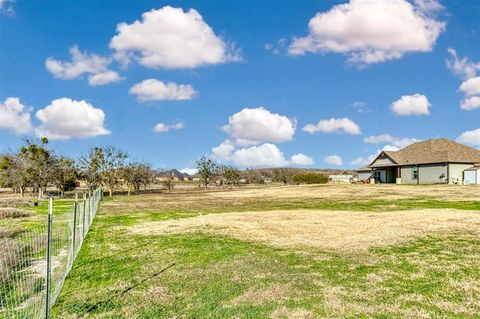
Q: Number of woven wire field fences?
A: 1